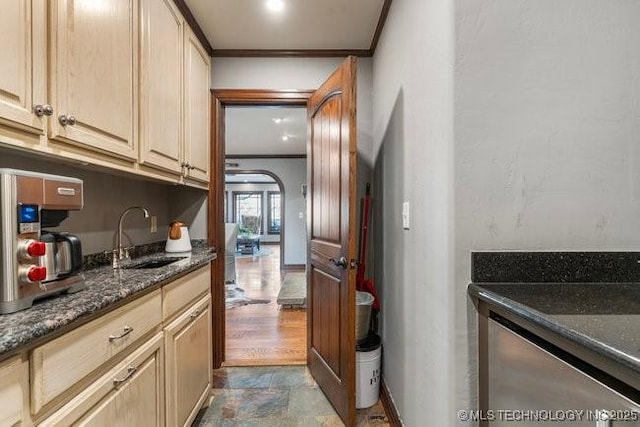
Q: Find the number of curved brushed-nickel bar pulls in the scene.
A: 3